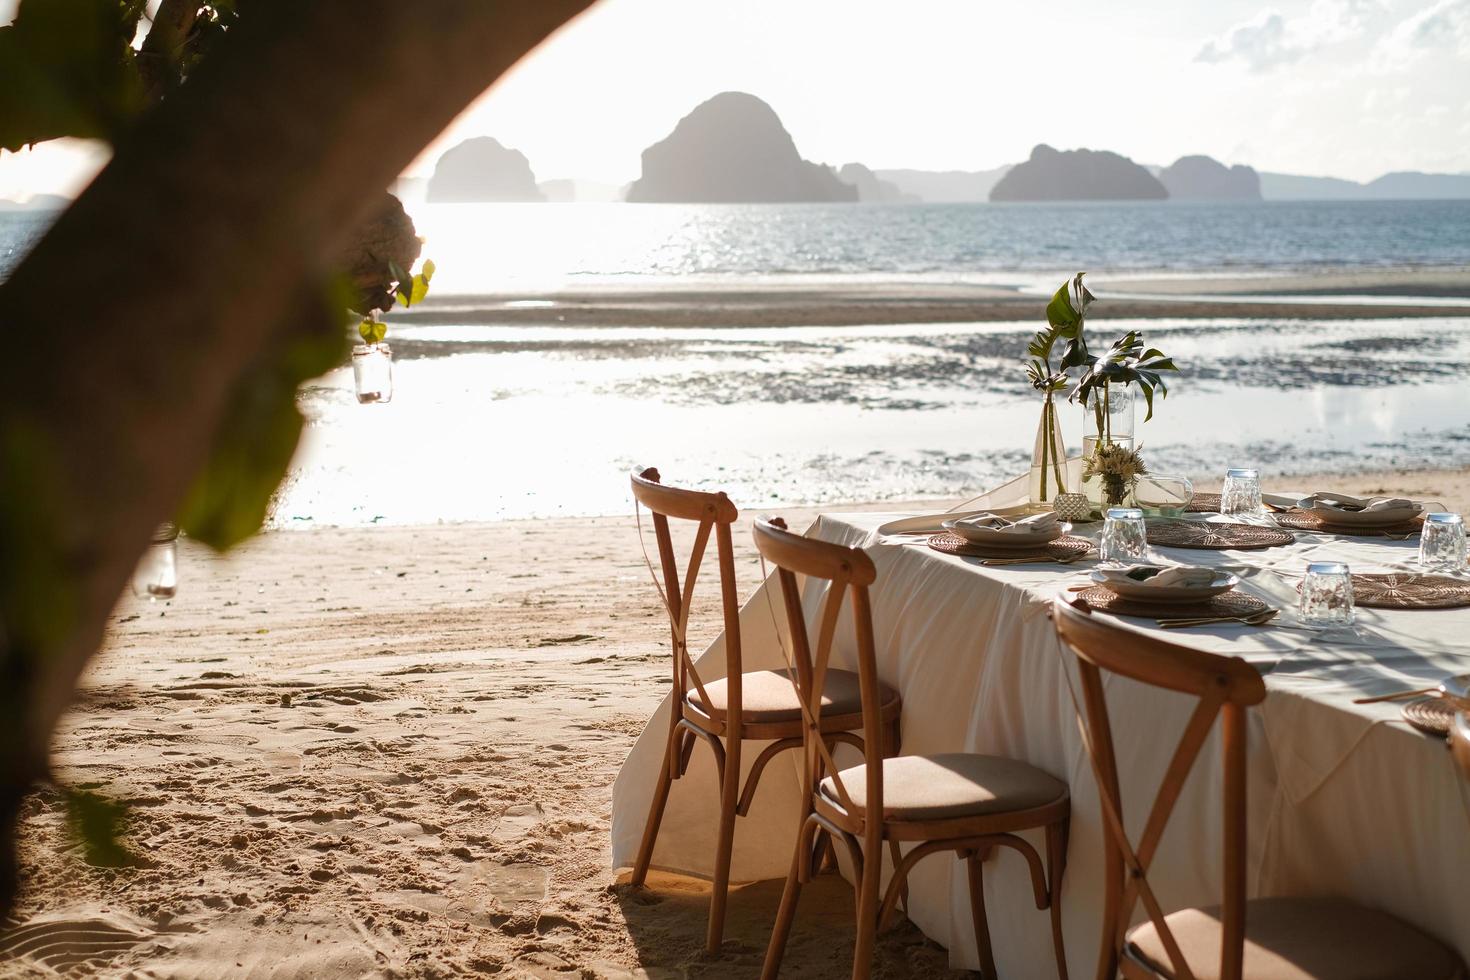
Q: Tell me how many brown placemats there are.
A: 7